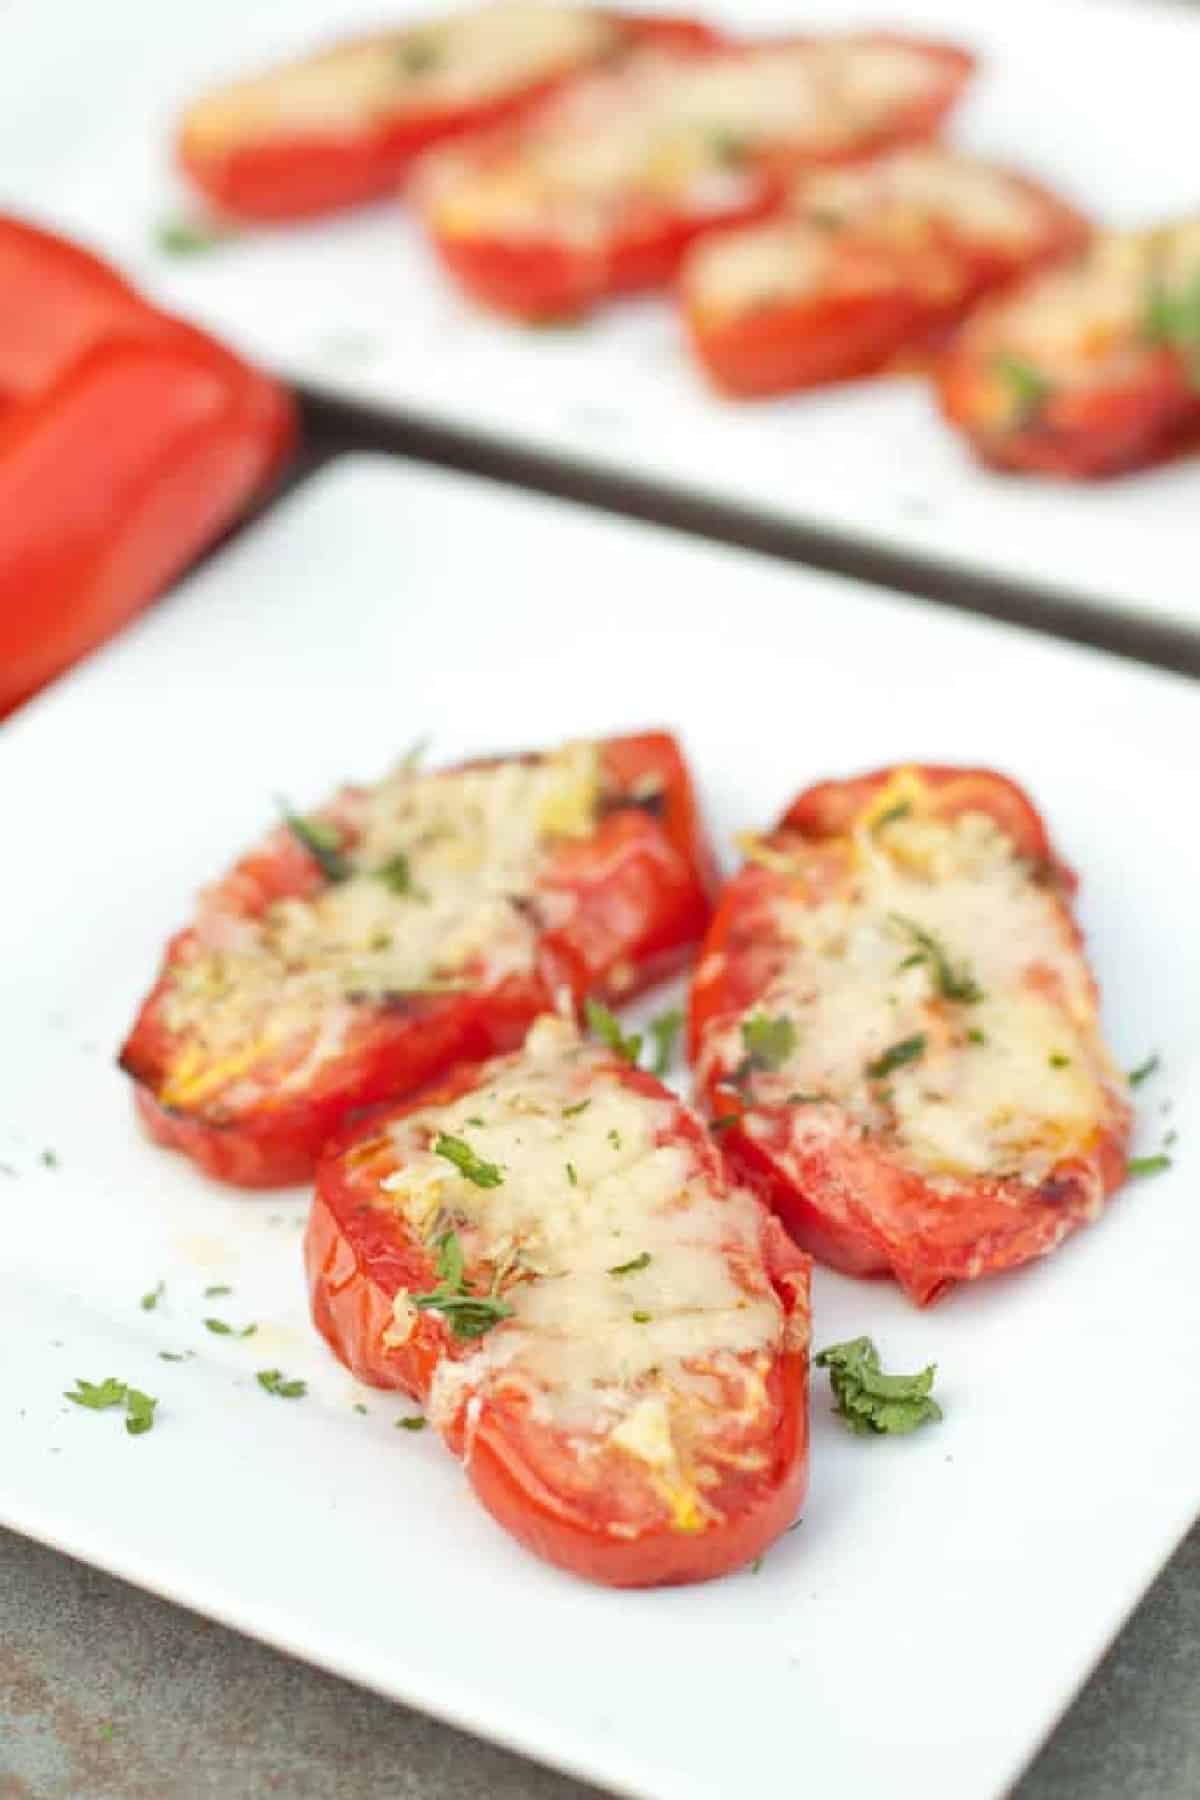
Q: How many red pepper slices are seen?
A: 7